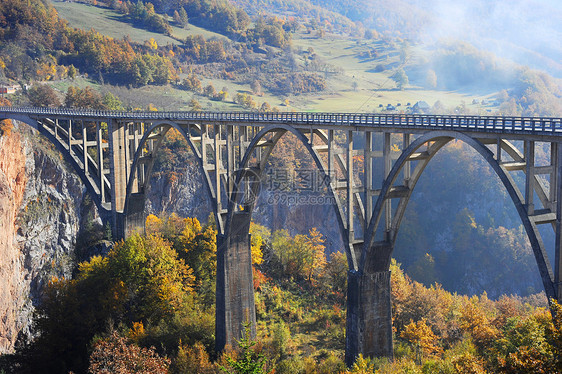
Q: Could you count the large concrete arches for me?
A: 4